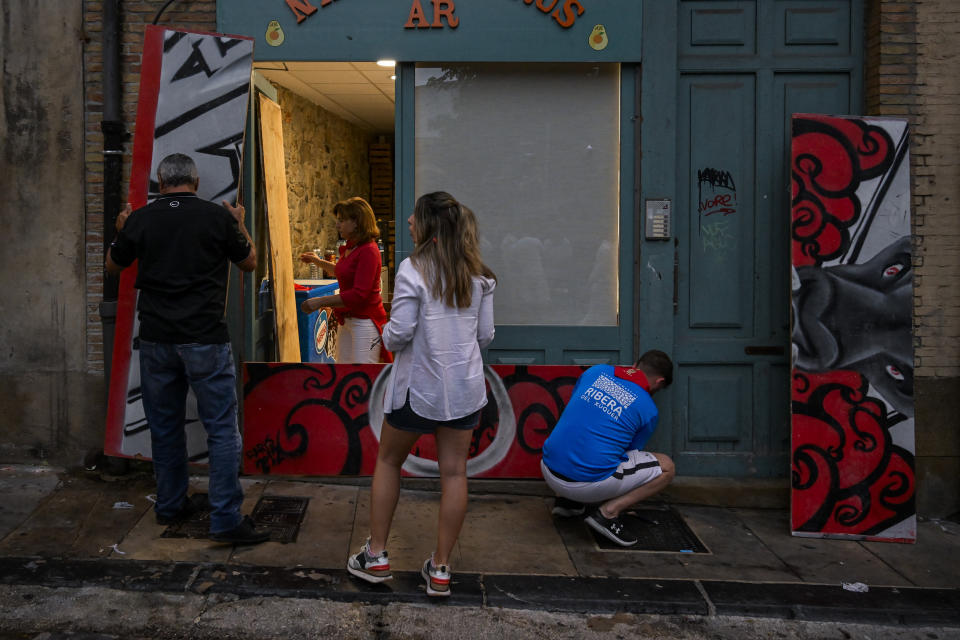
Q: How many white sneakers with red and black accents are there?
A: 2